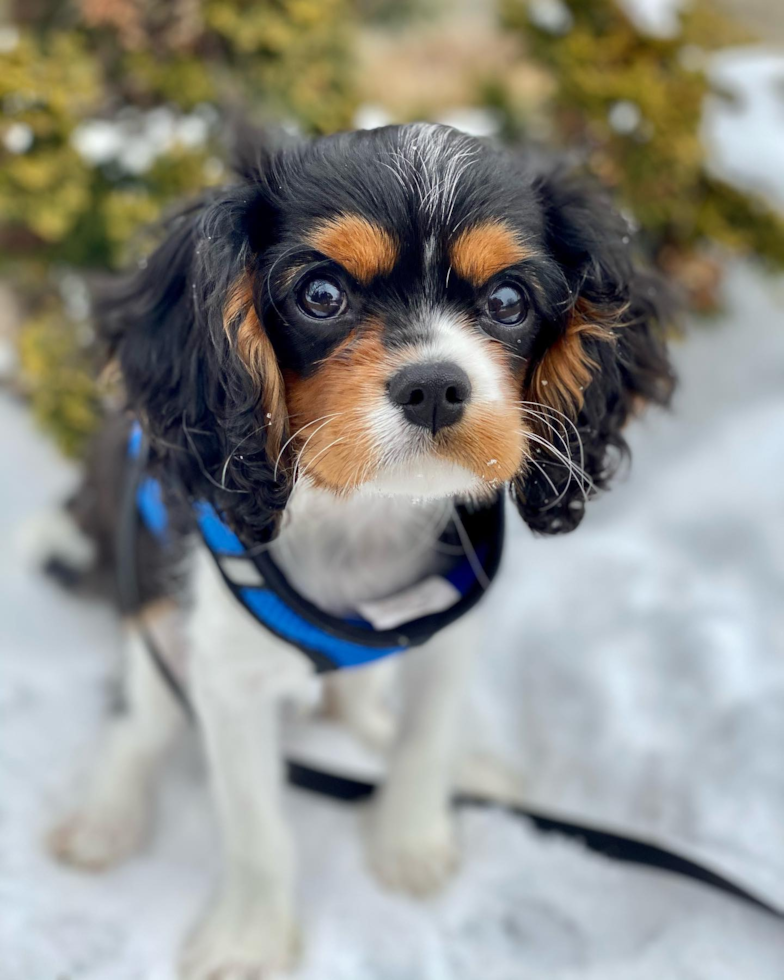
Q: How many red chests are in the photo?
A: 0